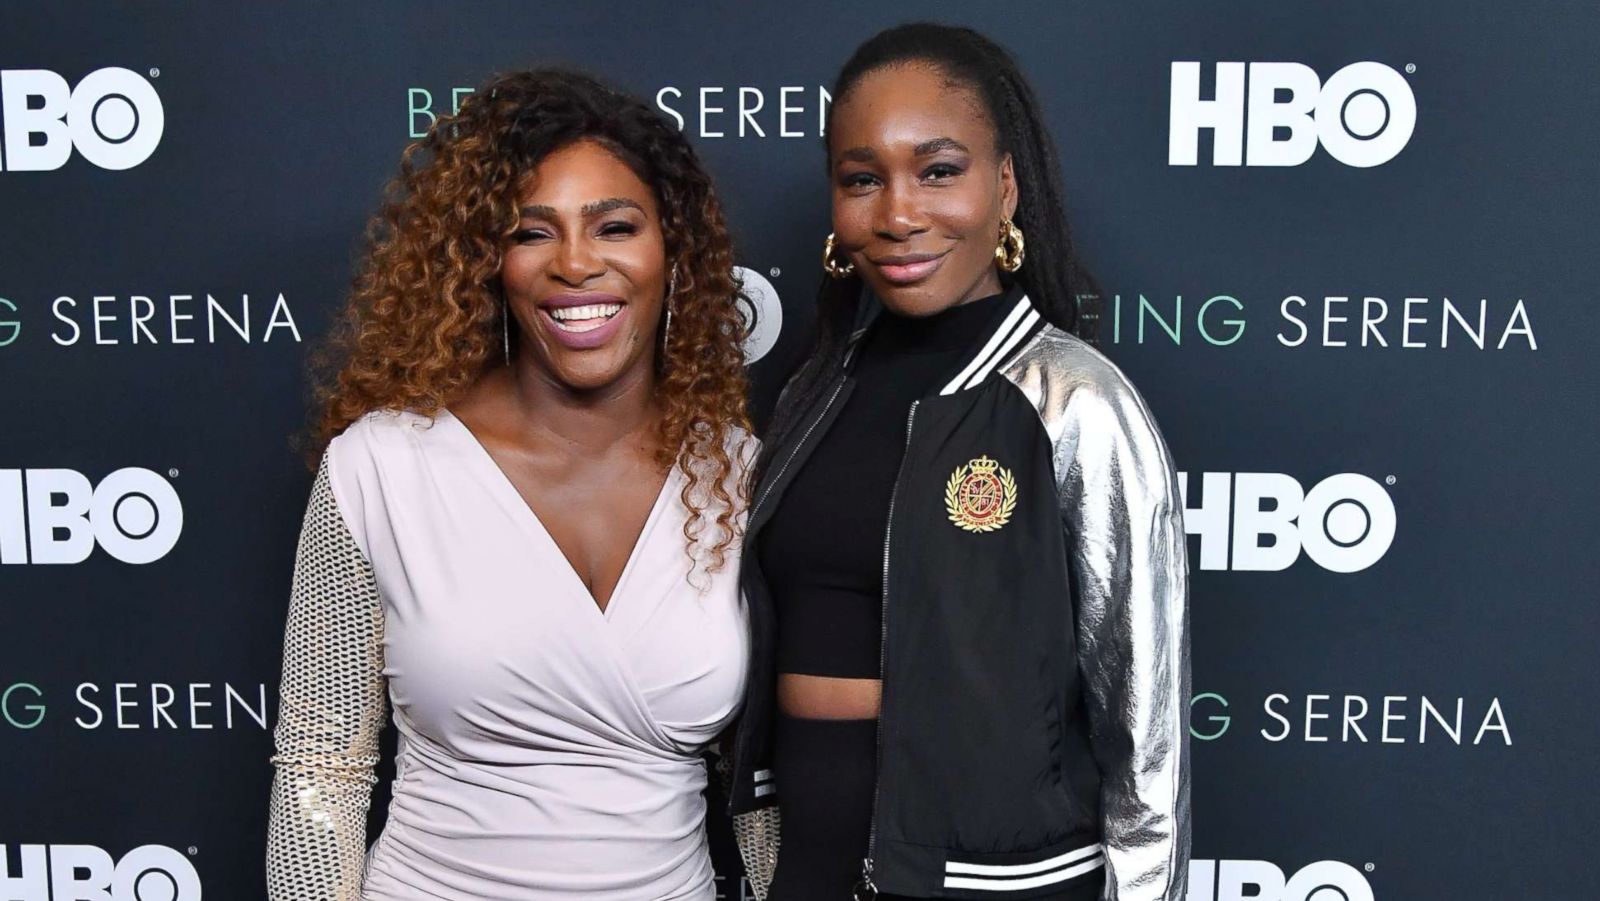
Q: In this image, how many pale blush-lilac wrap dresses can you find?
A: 1